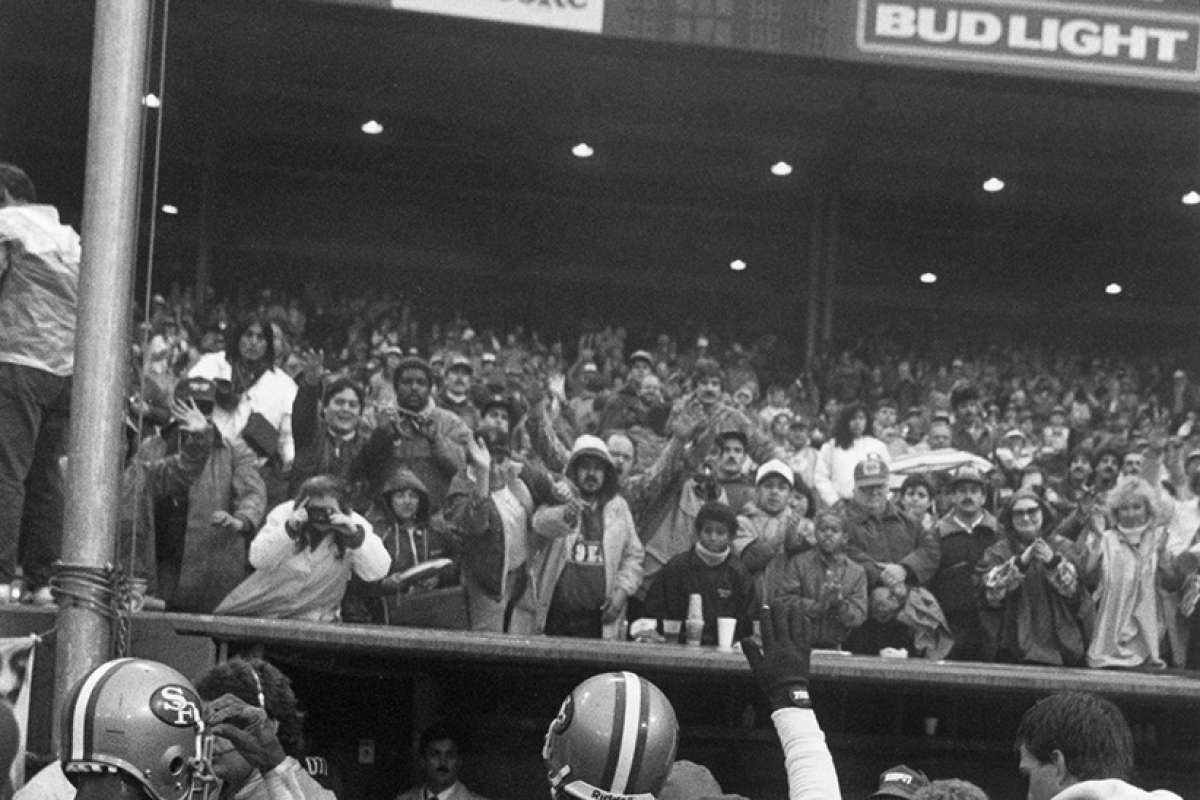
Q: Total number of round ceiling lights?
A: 10